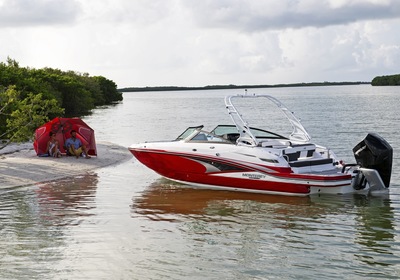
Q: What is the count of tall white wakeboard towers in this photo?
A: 1